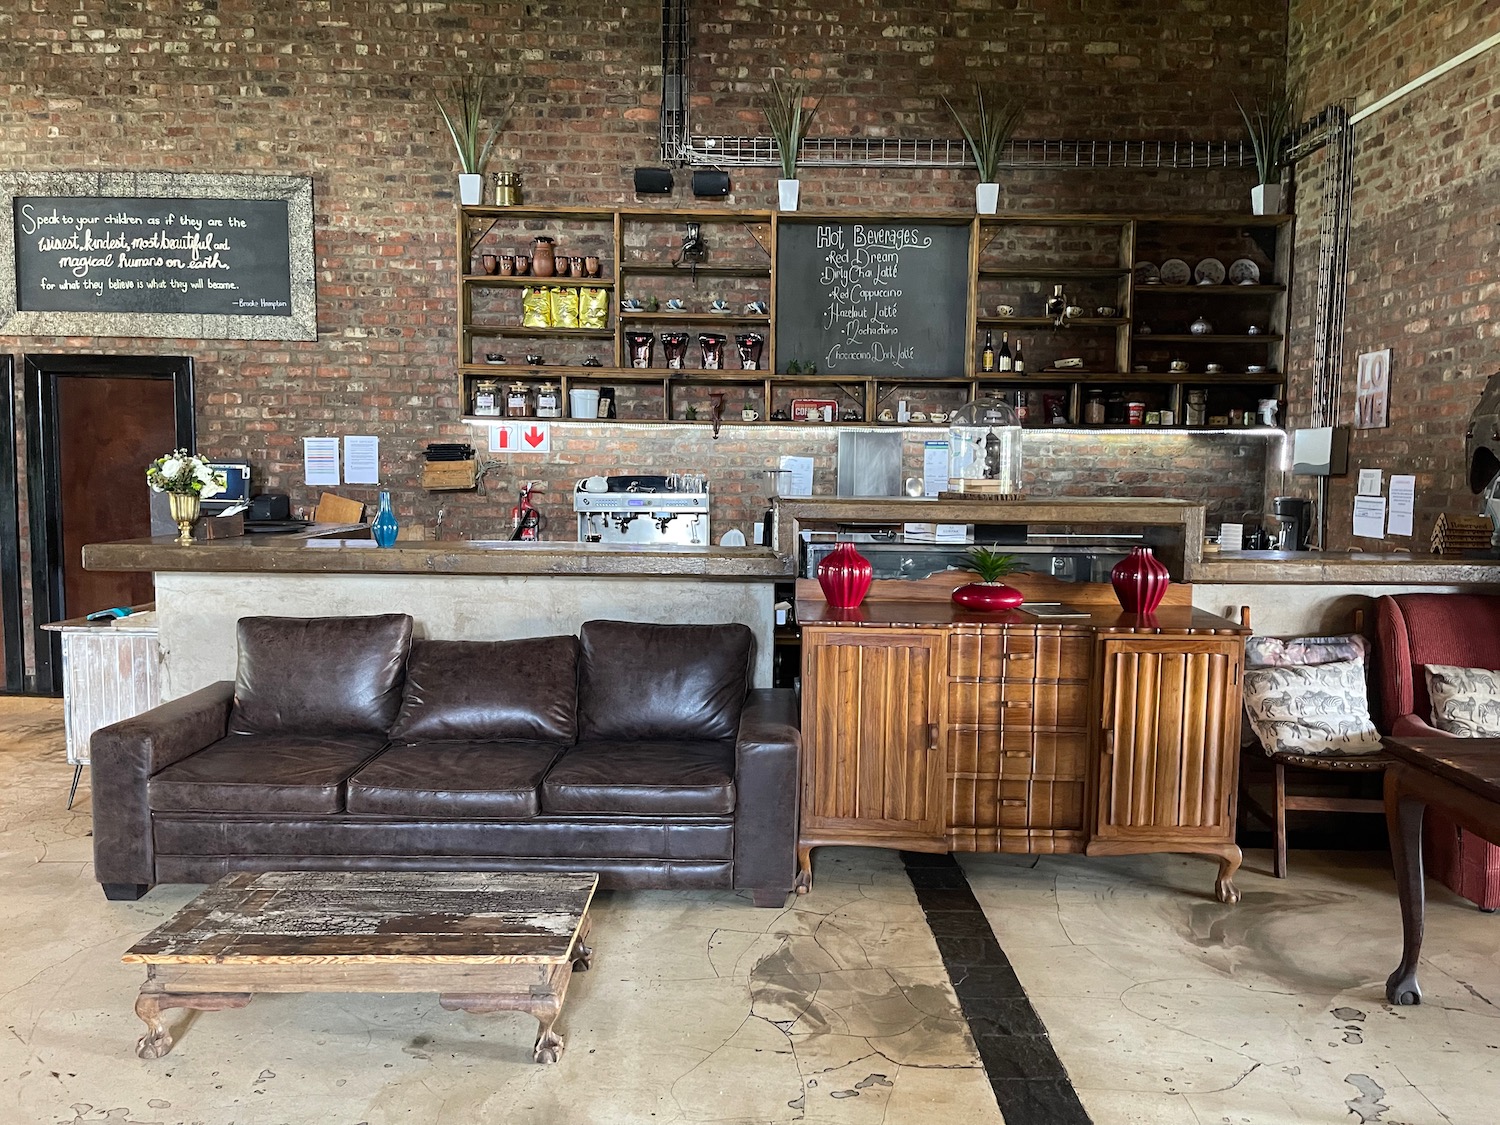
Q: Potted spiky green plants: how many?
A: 5